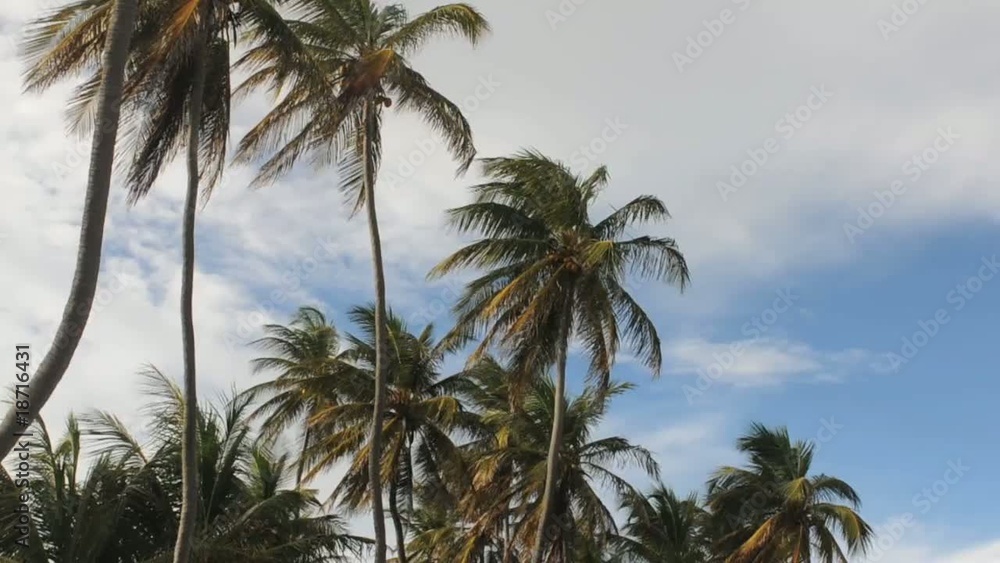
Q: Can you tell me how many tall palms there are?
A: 4